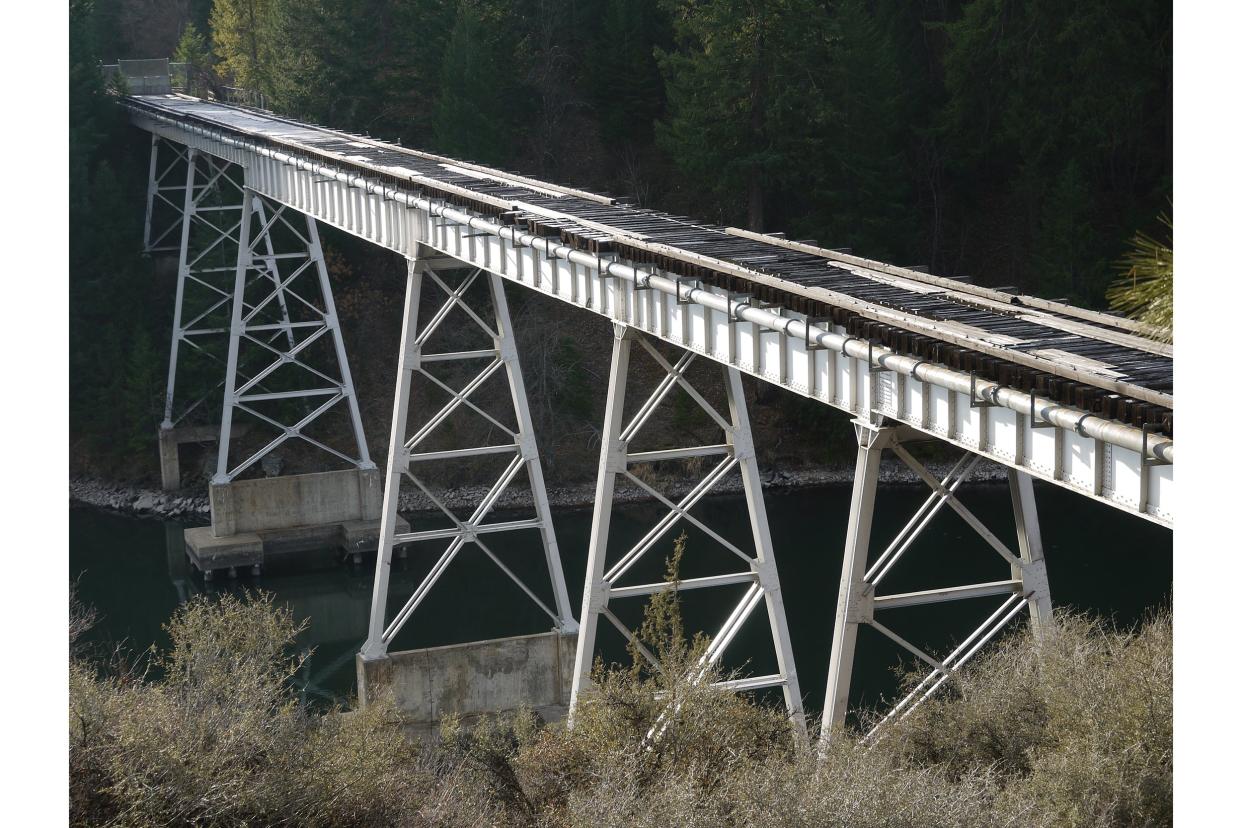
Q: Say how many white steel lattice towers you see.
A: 6